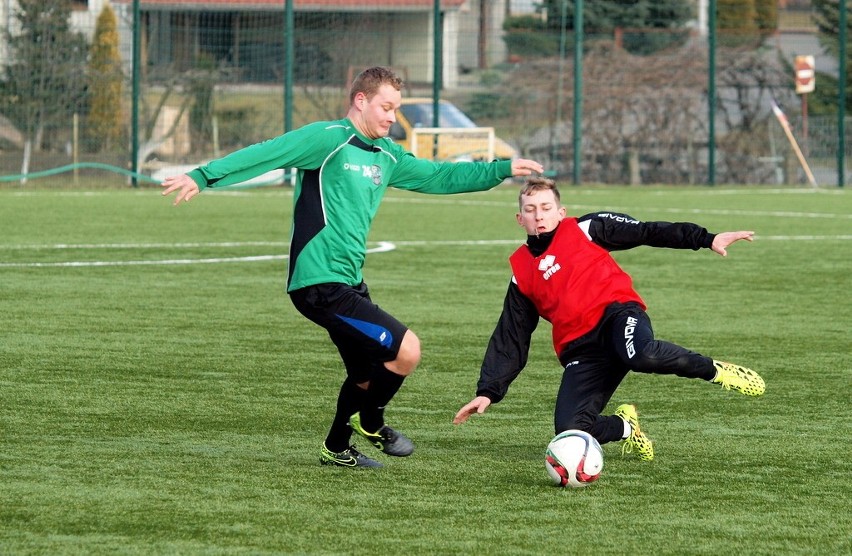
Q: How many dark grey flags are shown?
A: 0